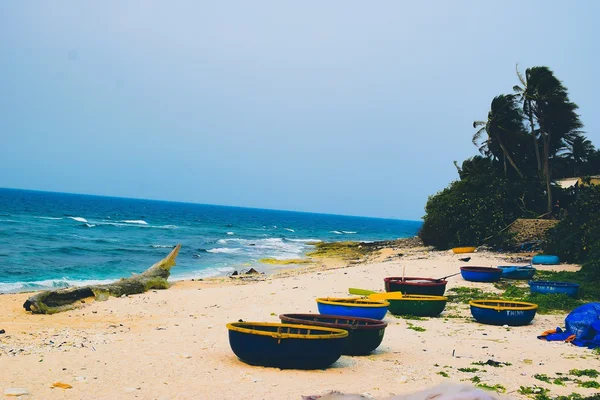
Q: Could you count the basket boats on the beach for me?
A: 11